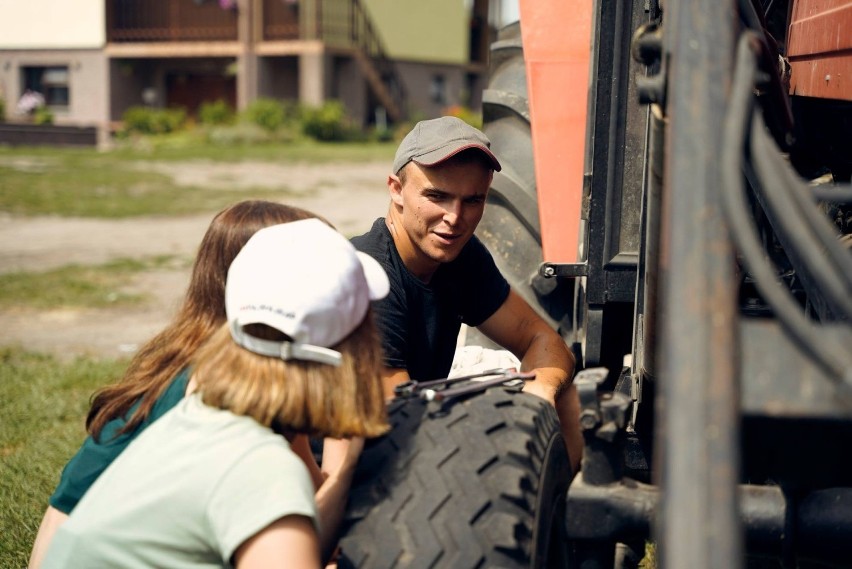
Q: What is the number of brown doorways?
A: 1